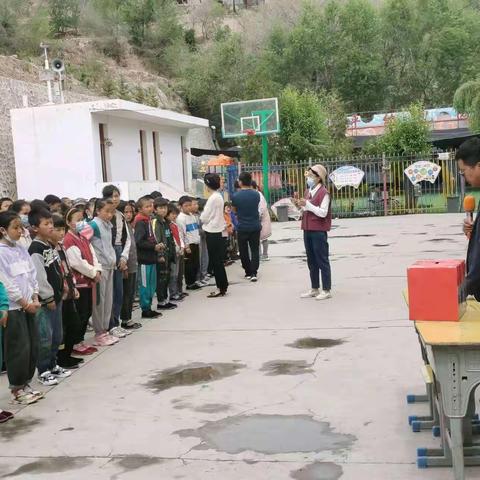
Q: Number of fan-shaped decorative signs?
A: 2